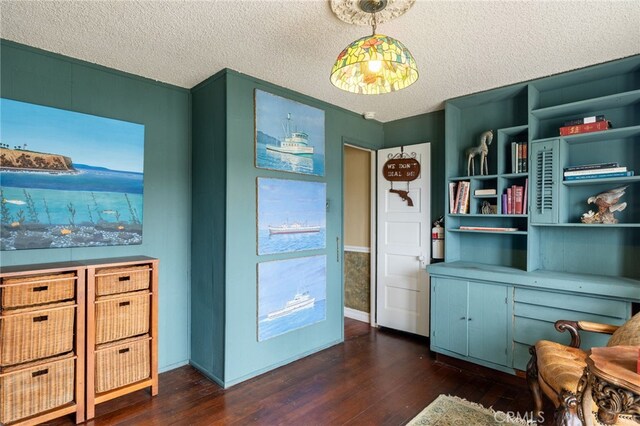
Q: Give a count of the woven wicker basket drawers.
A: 6